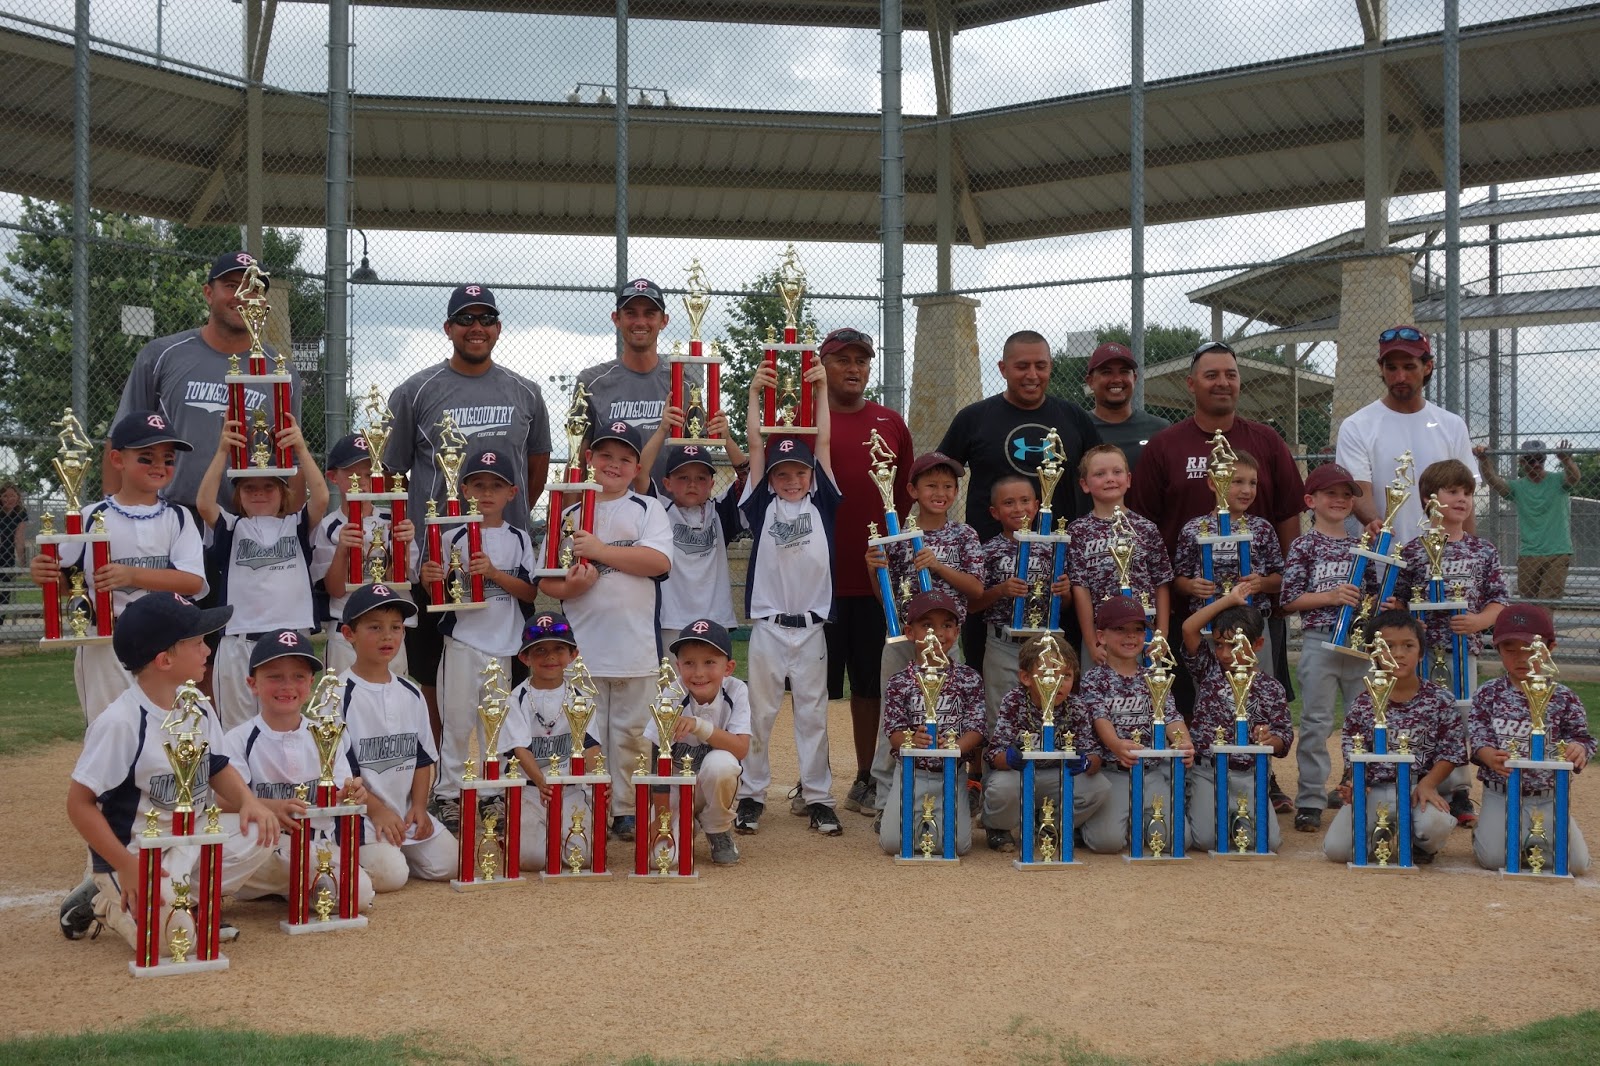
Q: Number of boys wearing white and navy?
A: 12